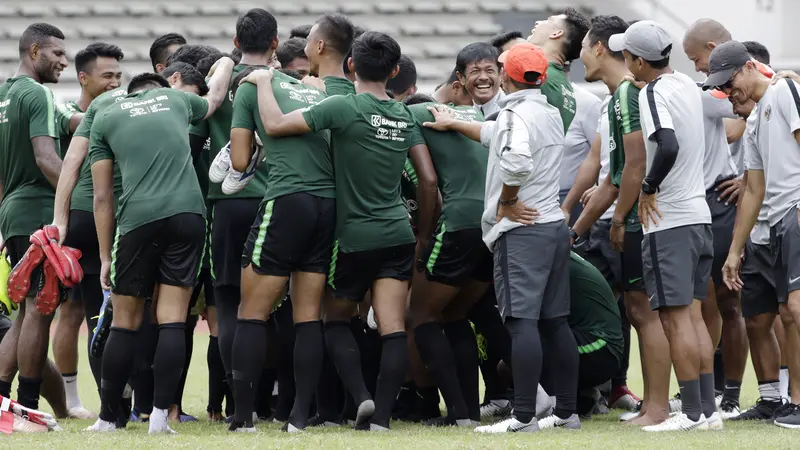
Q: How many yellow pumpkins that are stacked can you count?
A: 0